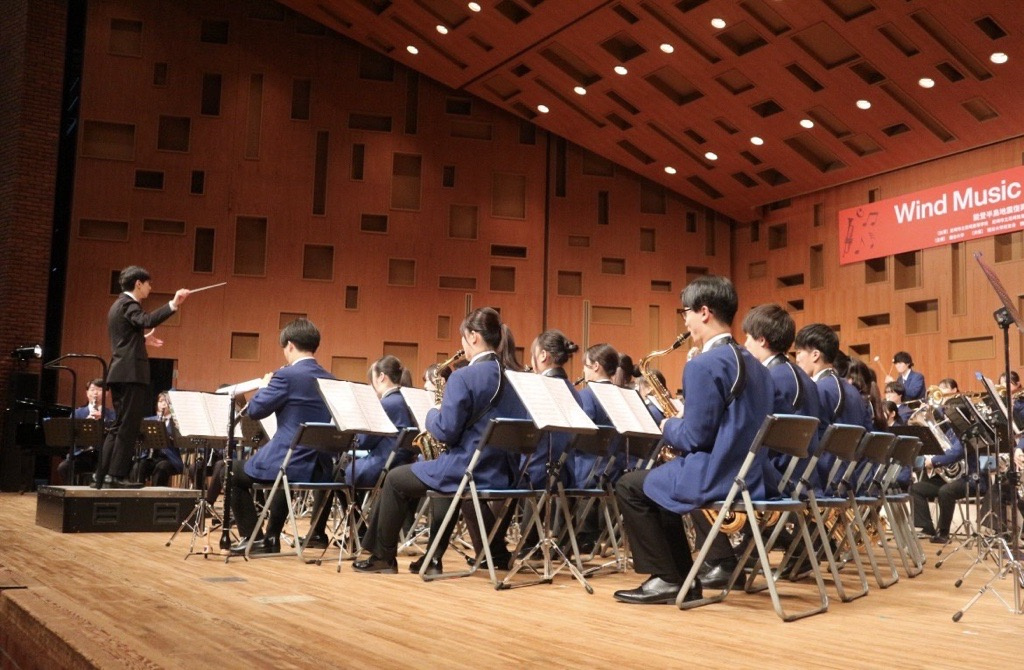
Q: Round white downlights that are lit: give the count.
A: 15